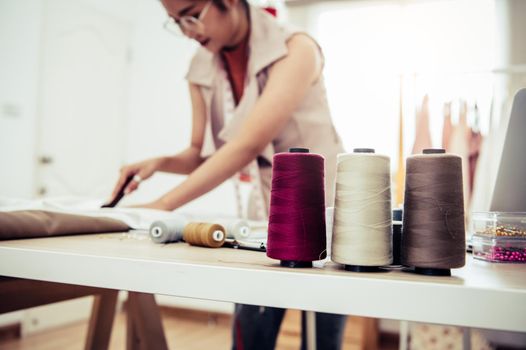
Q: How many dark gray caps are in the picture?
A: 3